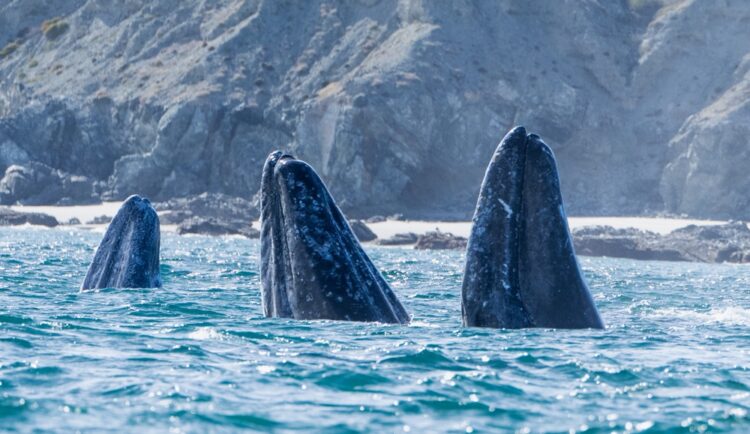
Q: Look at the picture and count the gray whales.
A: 3